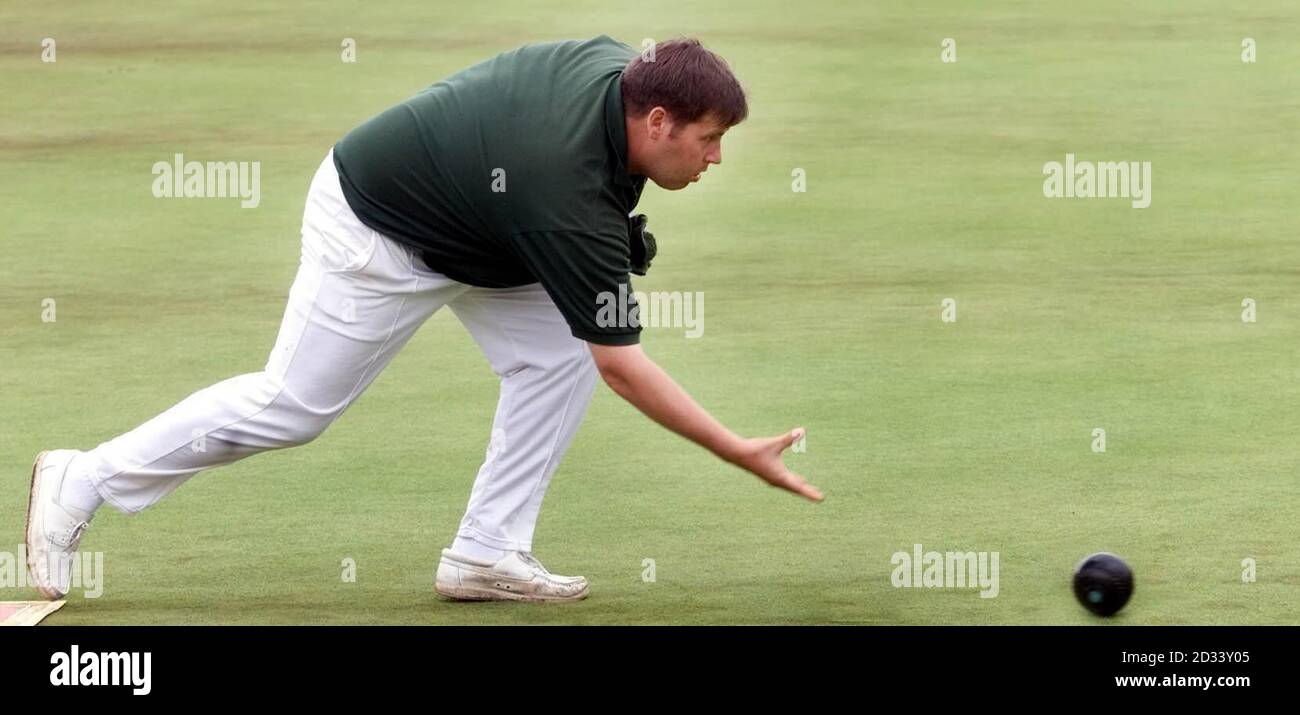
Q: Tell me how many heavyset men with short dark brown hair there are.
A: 1